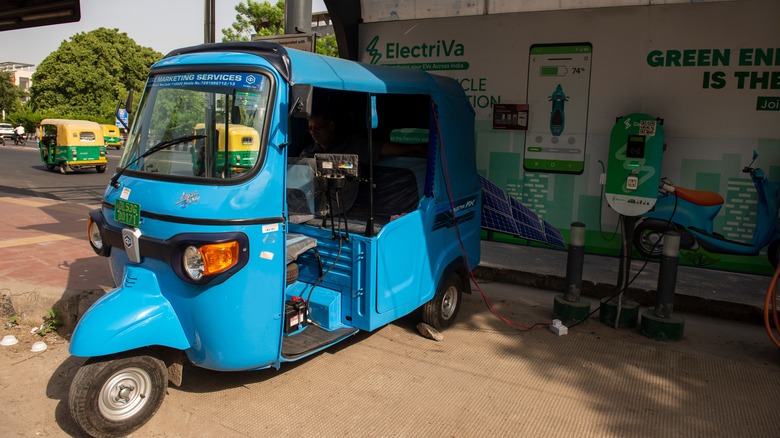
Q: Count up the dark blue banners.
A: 1